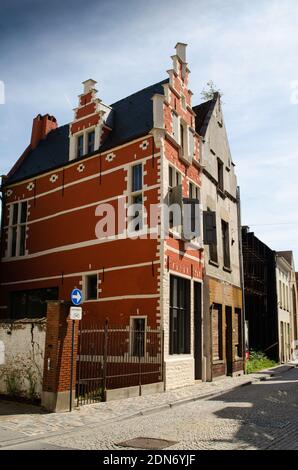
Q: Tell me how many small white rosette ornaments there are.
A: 6